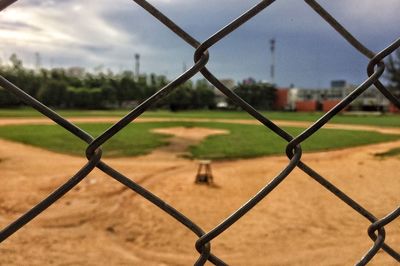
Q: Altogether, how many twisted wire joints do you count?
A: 6